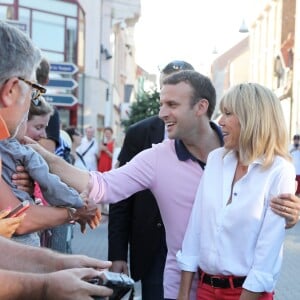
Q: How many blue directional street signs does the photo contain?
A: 3